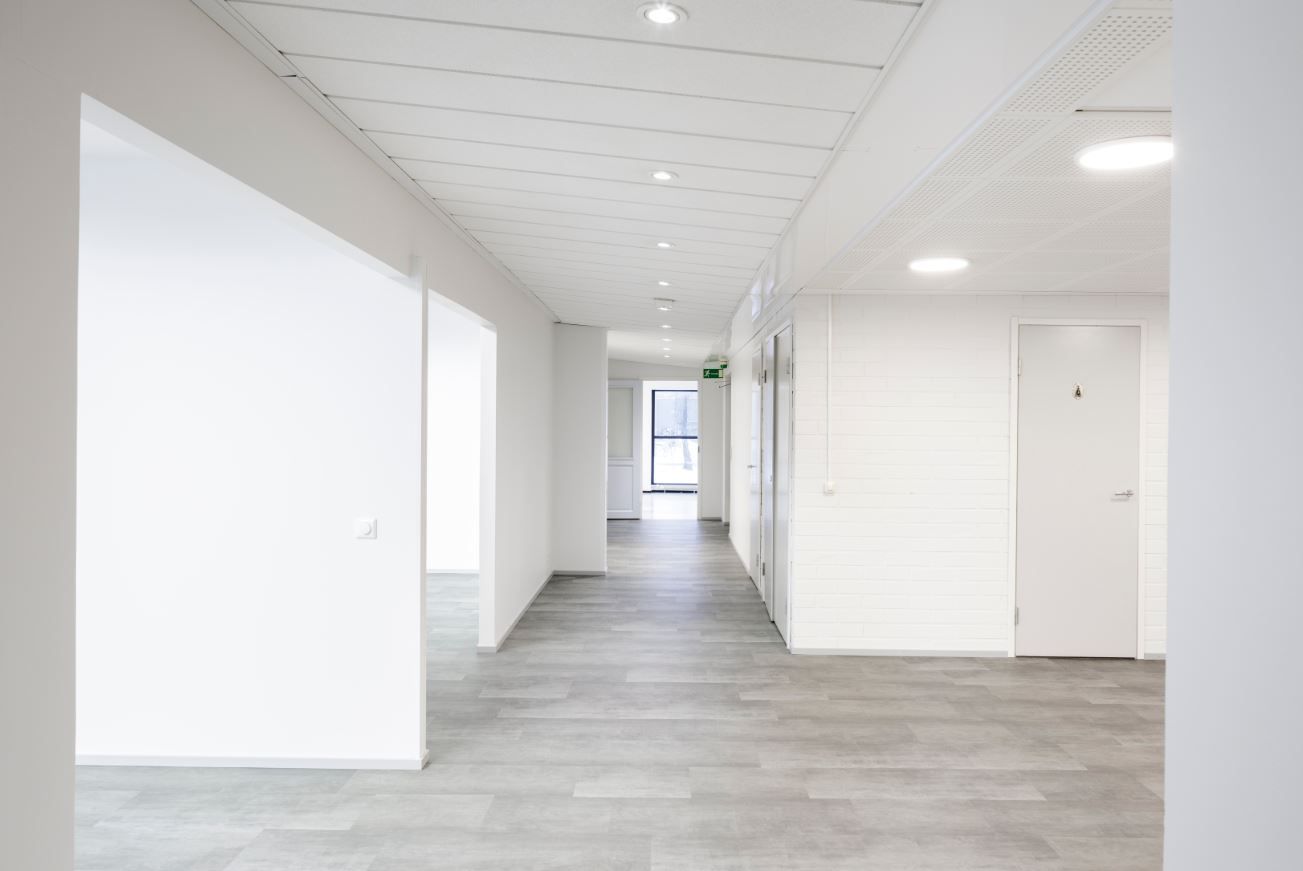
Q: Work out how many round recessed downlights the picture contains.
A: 11